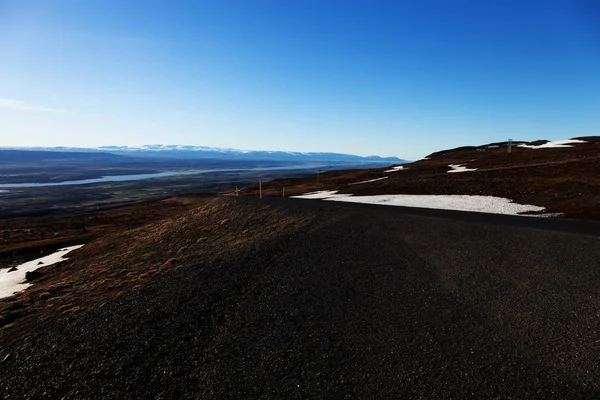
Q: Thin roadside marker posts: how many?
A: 3